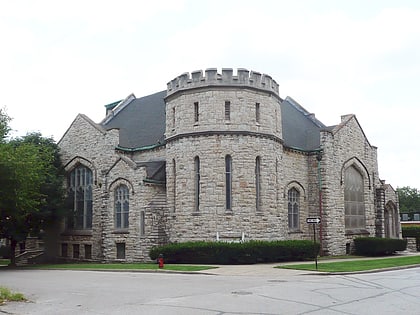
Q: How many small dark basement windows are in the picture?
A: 5